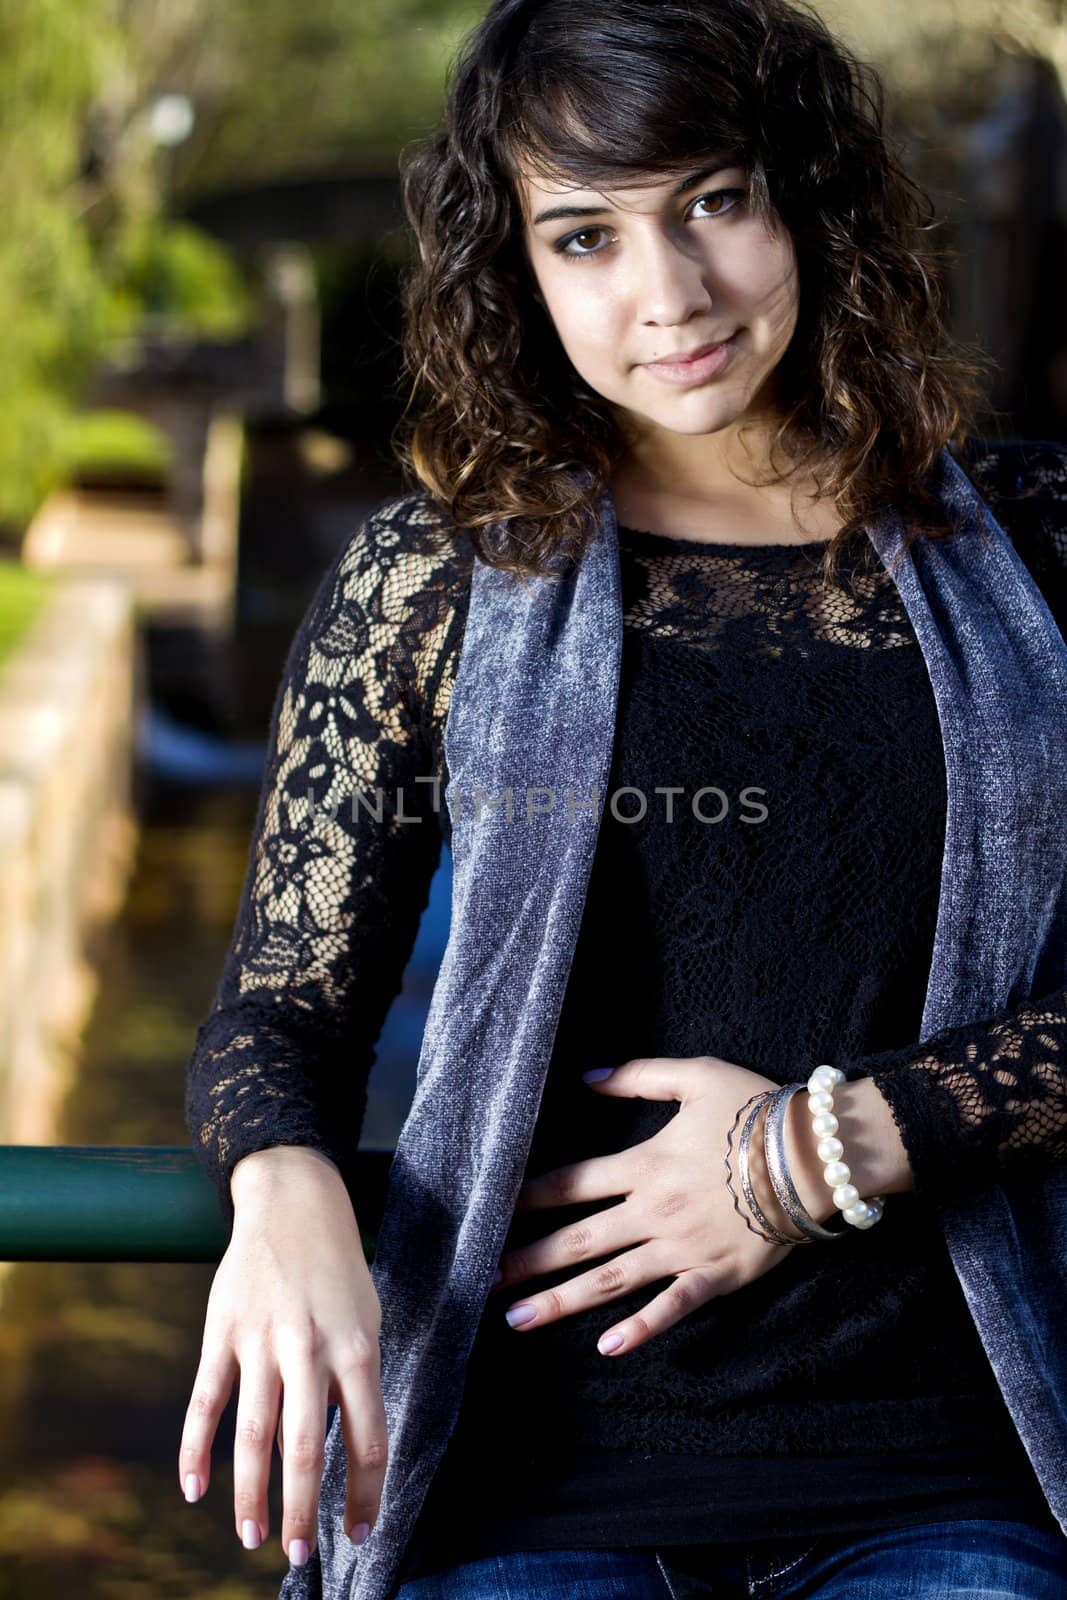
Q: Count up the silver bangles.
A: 3